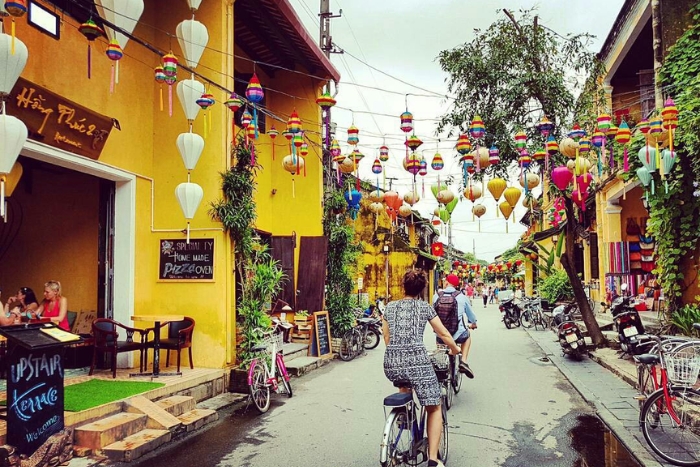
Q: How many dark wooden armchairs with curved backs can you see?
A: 2